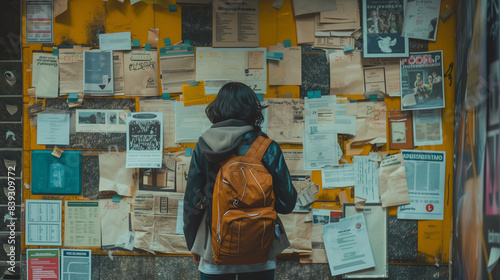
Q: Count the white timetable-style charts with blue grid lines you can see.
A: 1